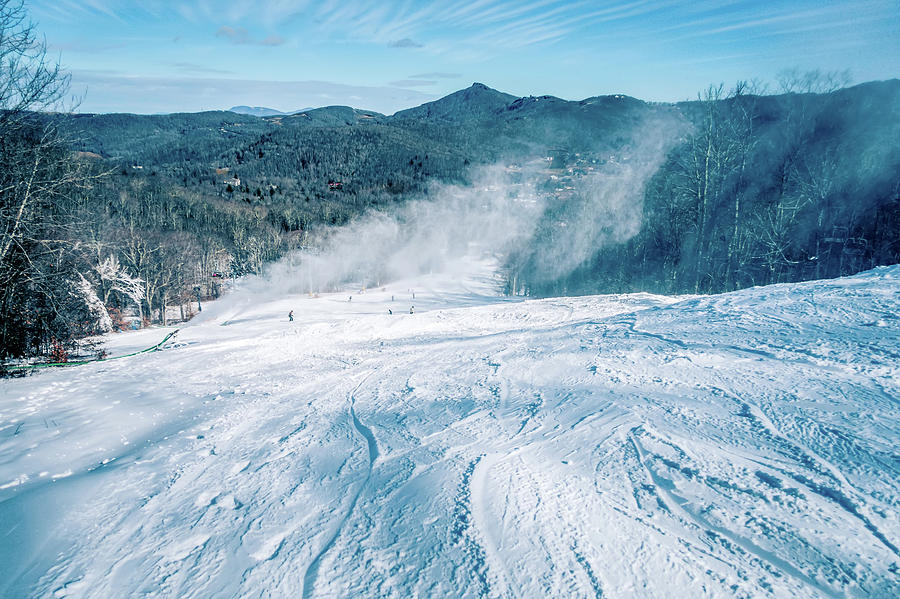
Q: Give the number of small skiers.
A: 6